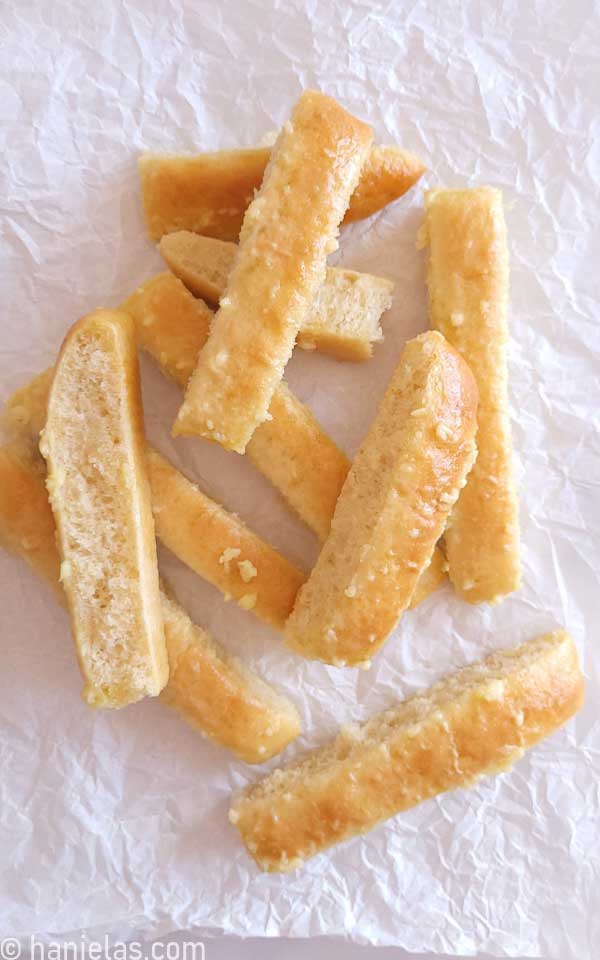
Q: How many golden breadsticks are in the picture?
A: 10